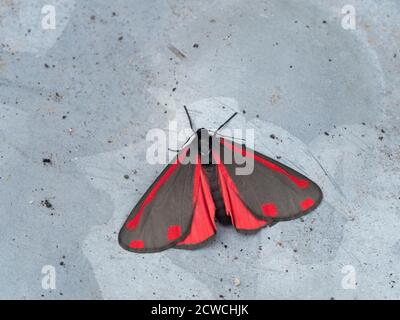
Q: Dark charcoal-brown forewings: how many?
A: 2